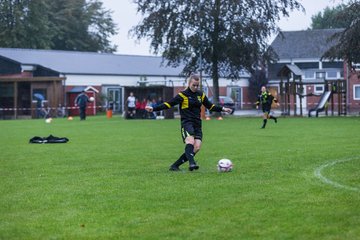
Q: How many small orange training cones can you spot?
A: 3